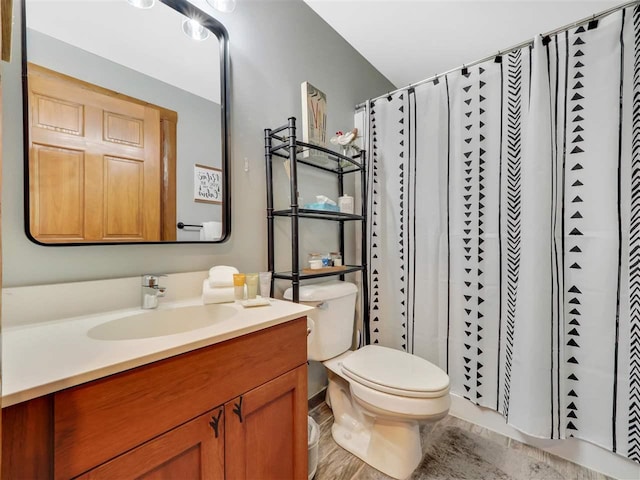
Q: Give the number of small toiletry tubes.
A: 3